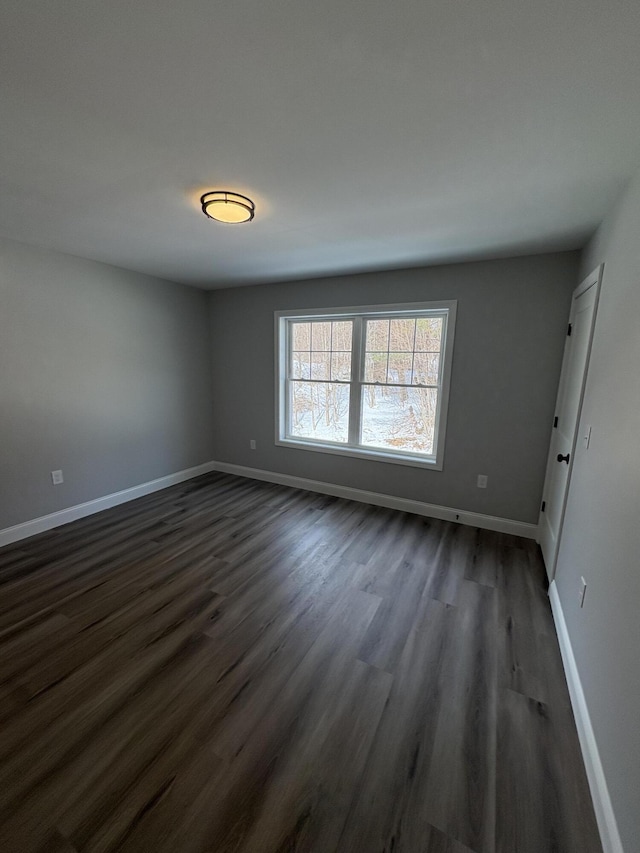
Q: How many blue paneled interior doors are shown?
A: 0